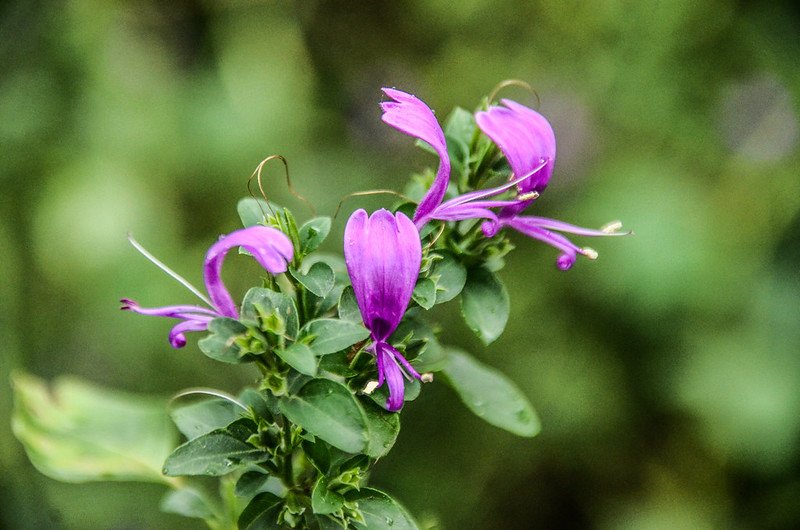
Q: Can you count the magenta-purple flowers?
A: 4